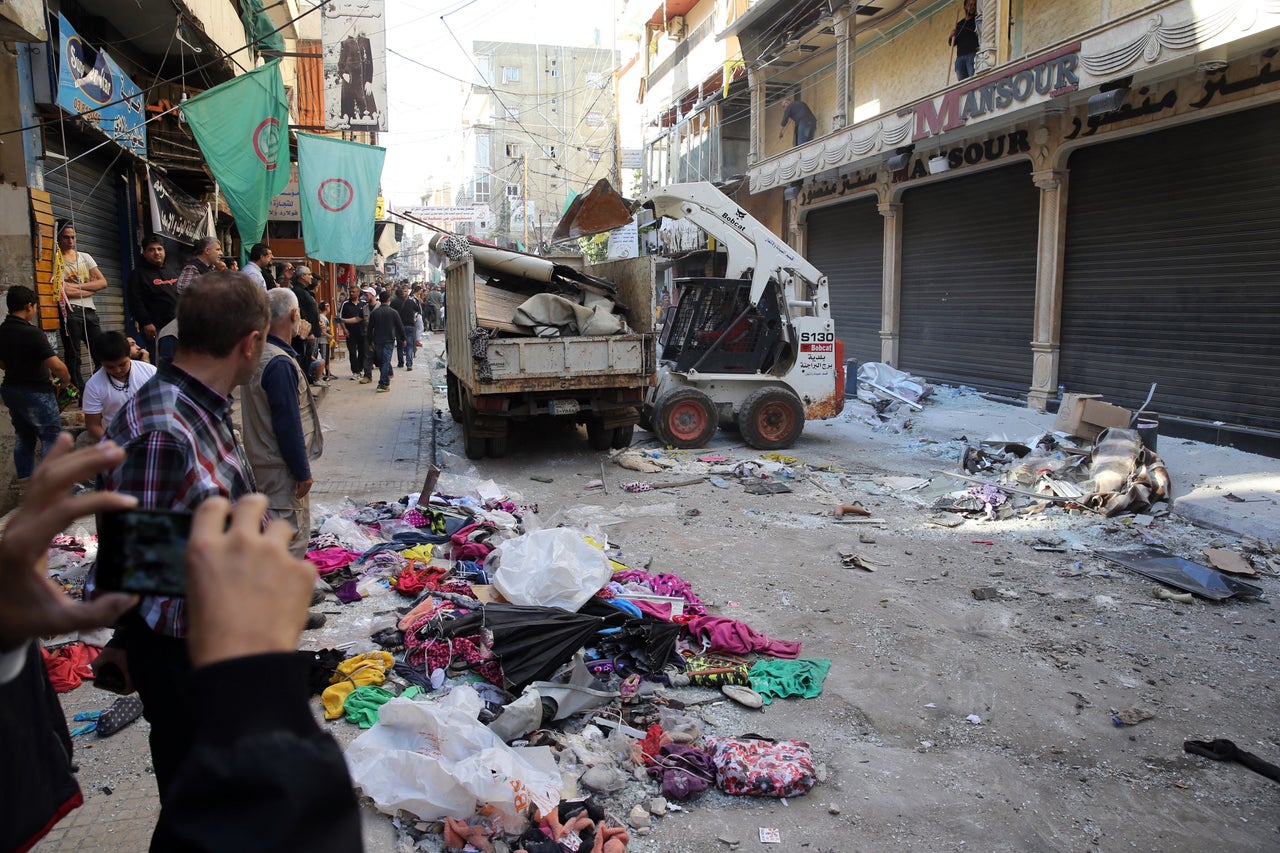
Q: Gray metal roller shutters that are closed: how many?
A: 4